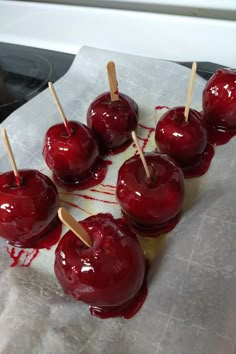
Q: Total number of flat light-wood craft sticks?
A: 6